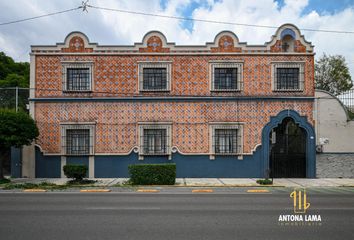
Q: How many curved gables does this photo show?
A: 4